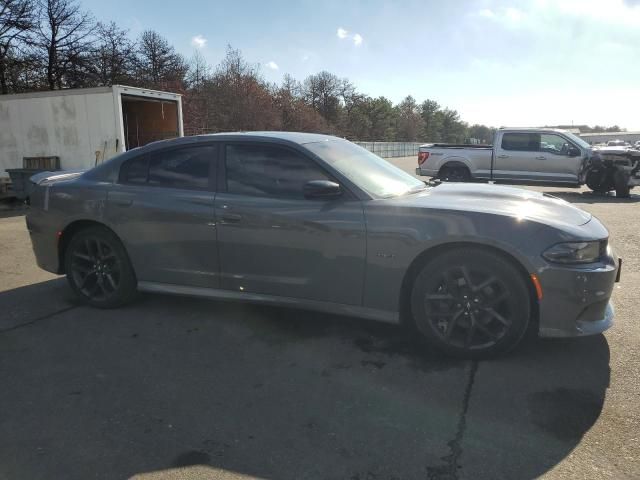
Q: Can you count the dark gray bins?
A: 1